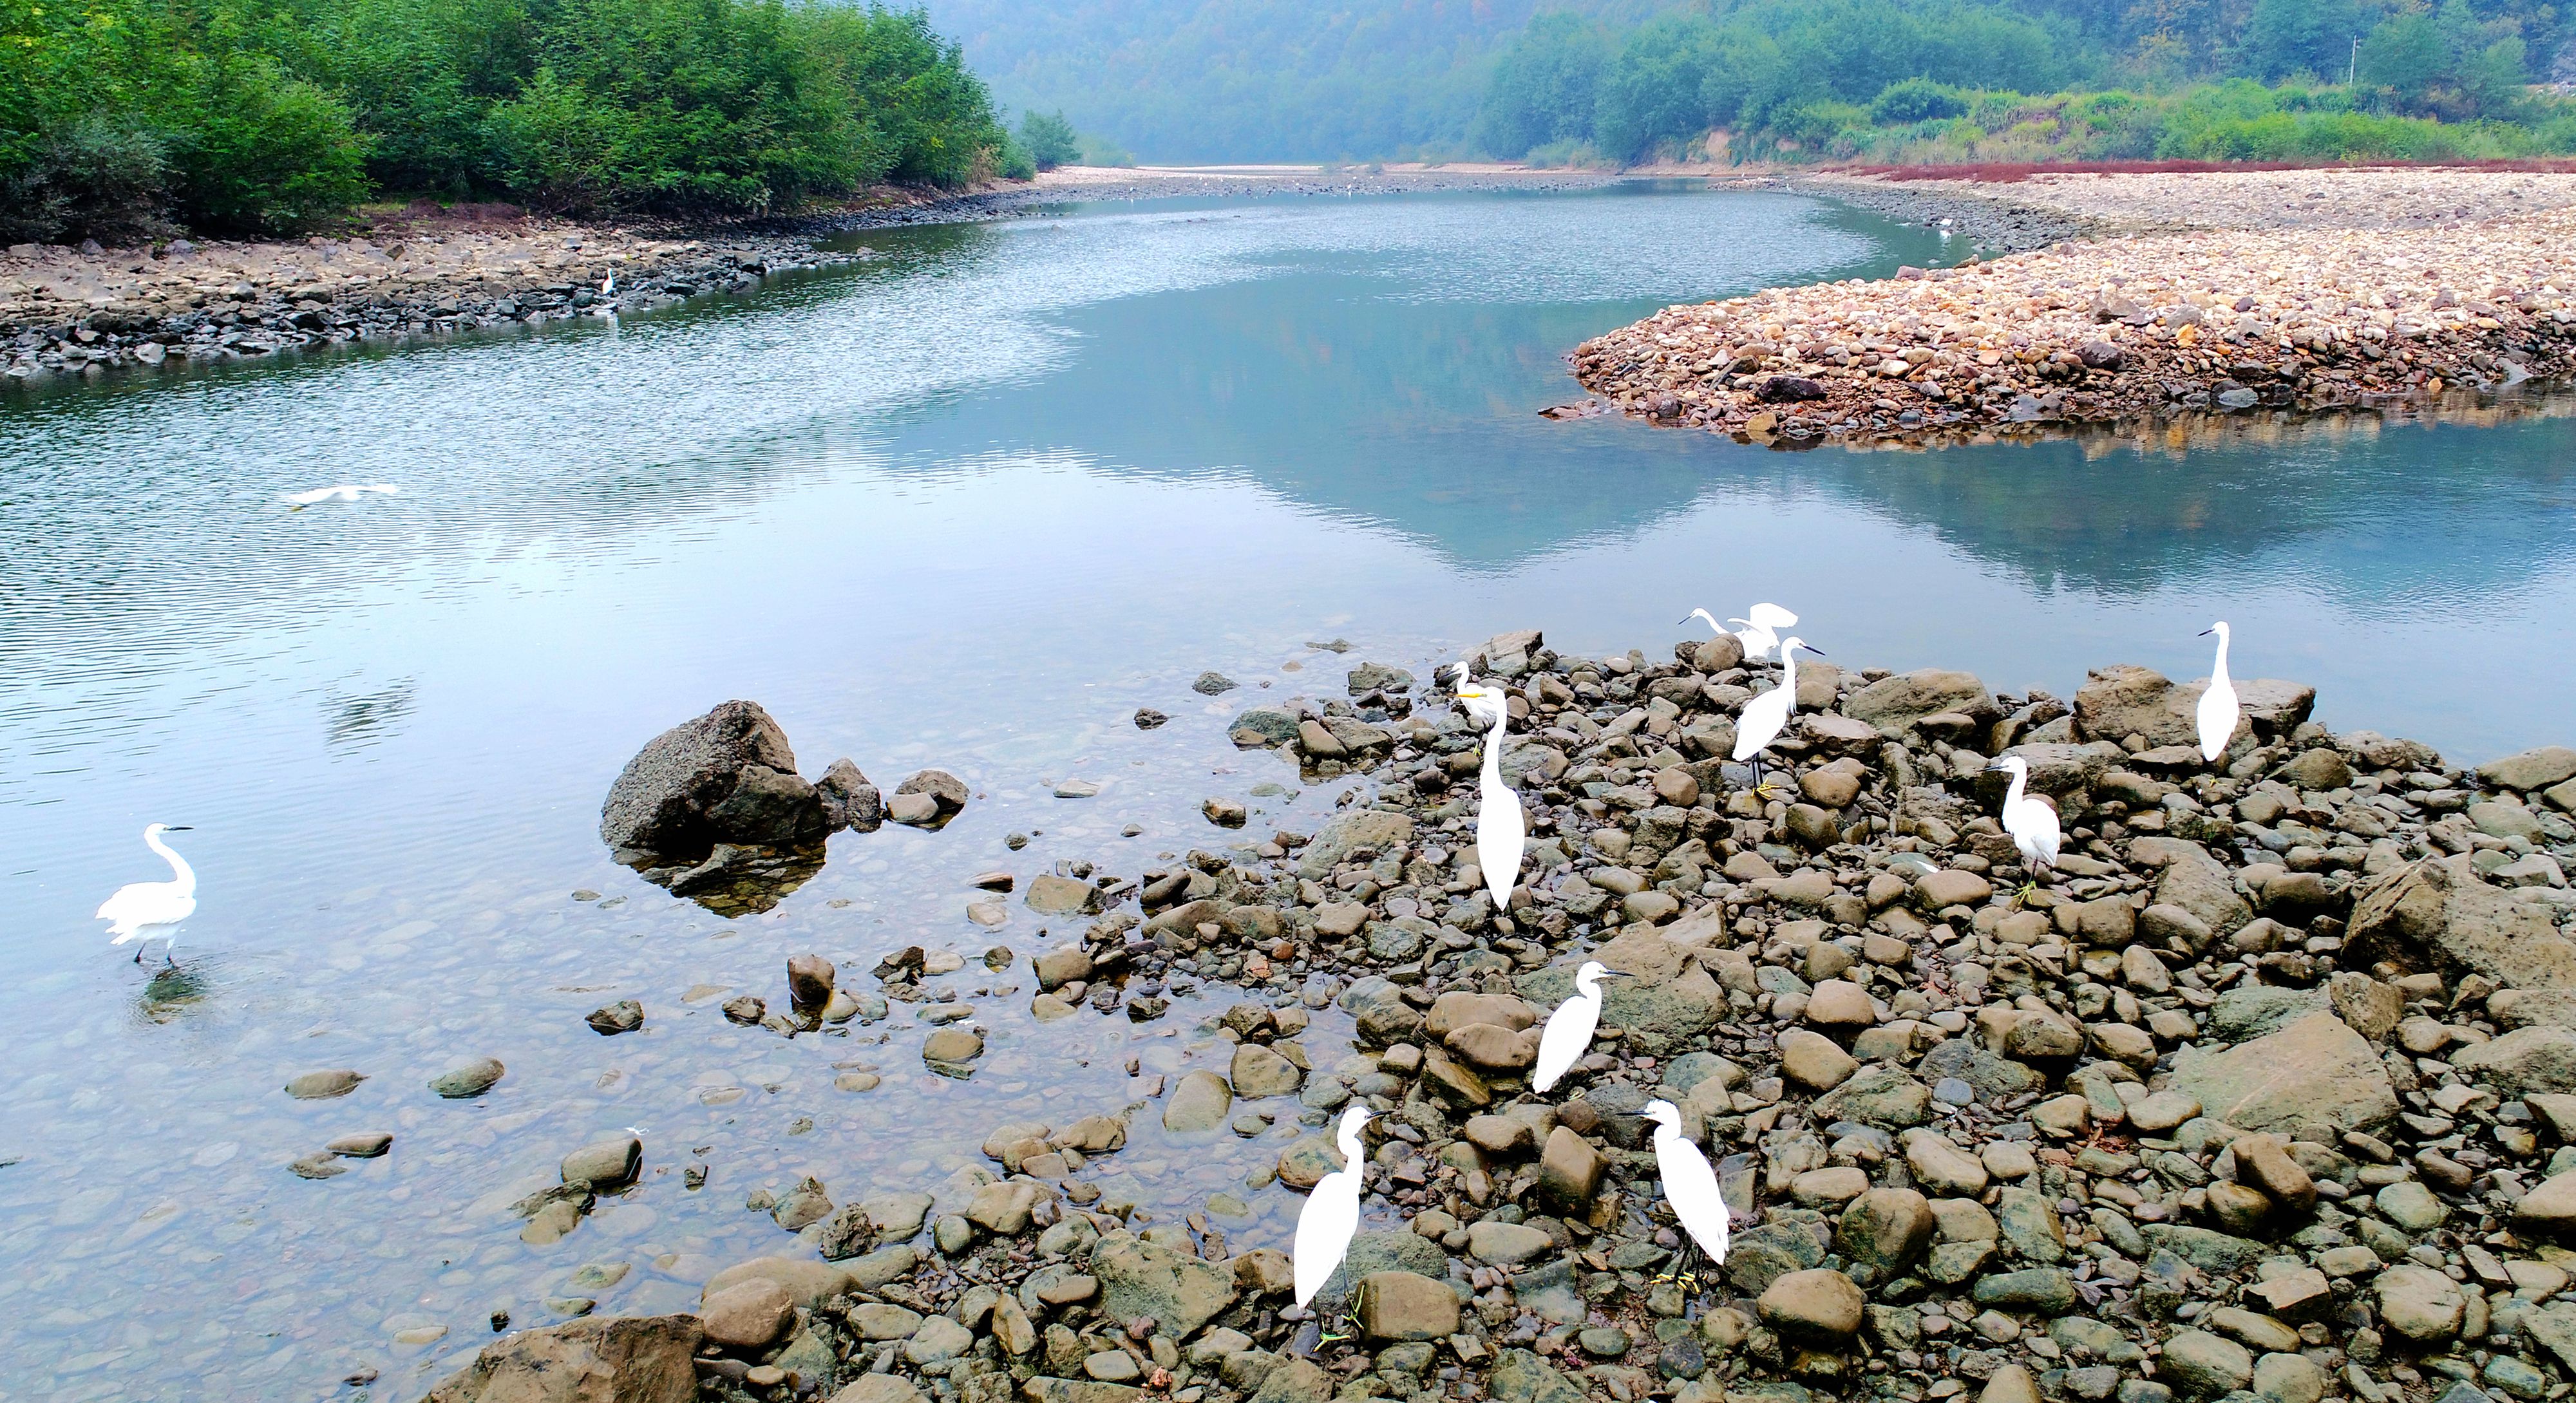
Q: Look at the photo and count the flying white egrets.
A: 1